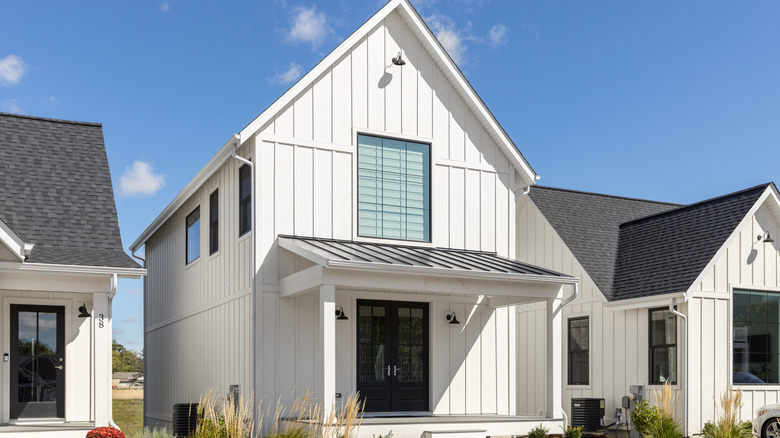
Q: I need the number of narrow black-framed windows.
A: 5